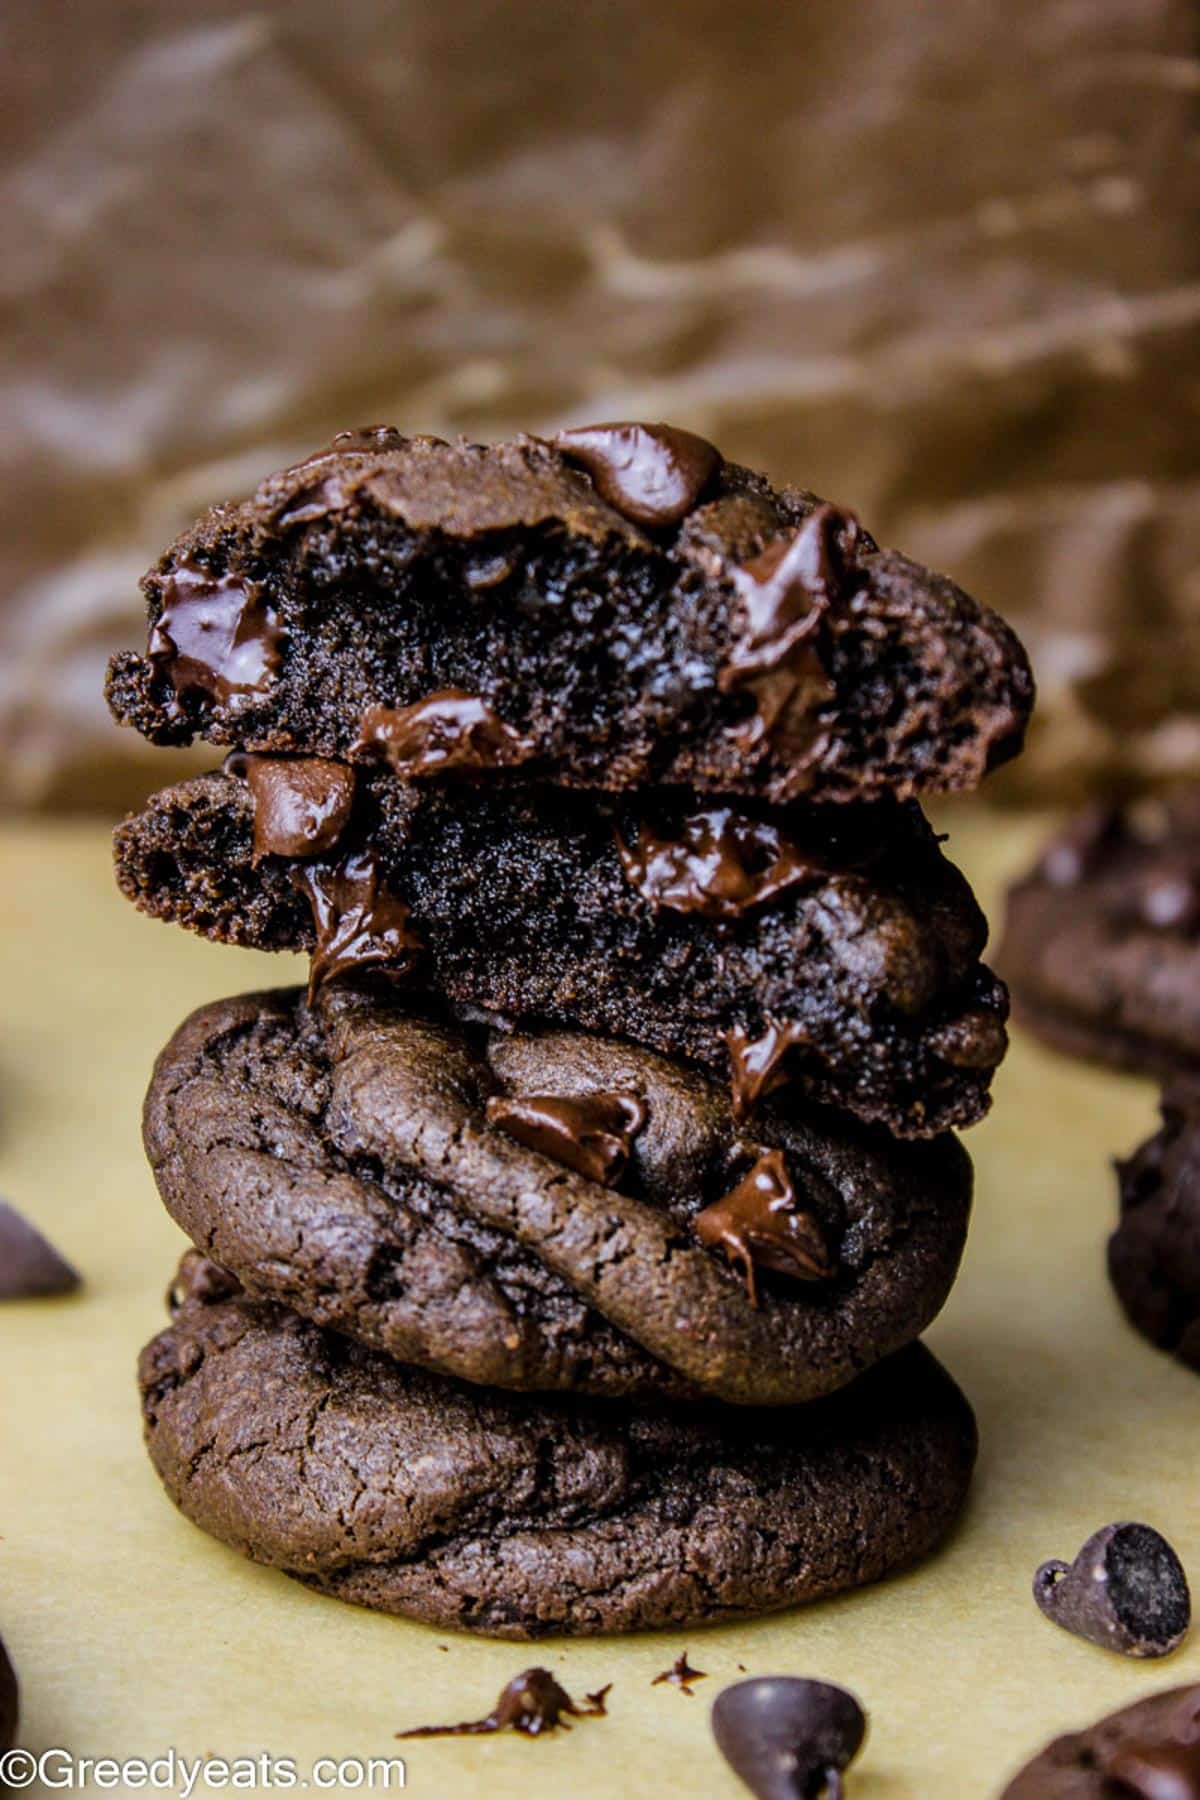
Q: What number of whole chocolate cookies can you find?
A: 2